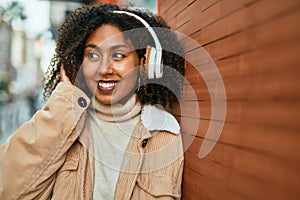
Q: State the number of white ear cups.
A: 1